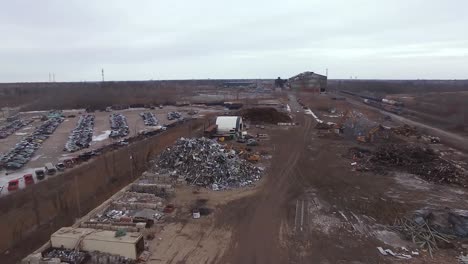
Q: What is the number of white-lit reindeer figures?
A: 0